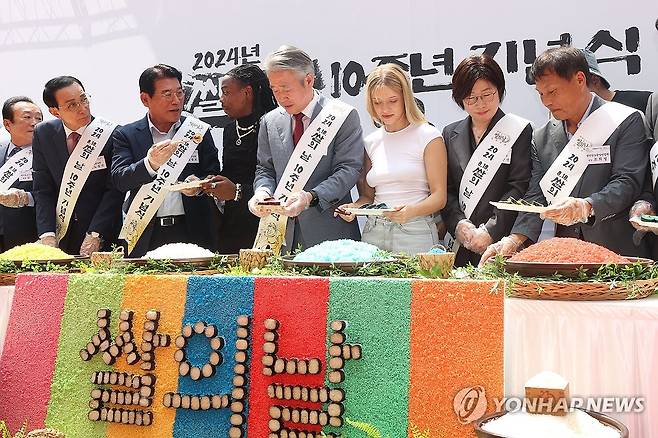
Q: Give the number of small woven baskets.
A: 3